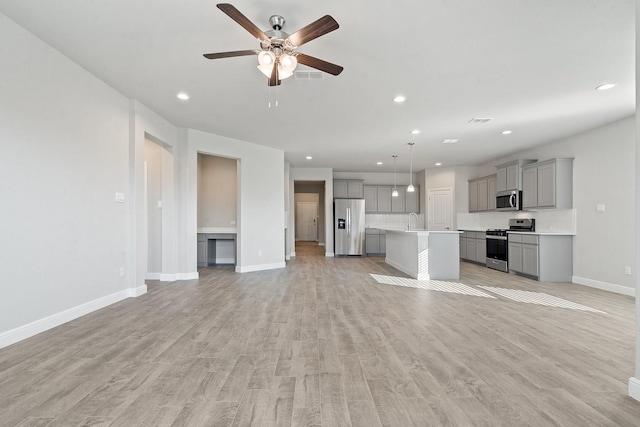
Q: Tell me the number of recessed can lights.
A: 8